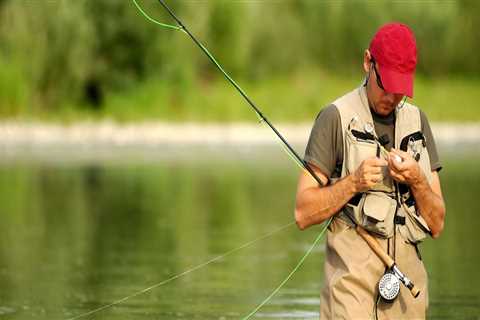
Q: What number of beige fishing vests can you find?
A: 1